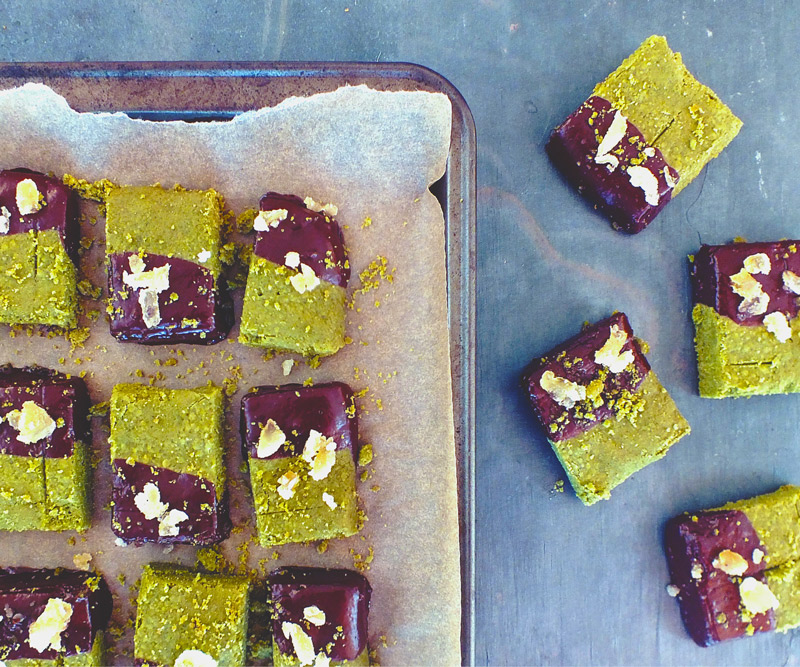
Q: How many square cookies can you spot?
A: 13